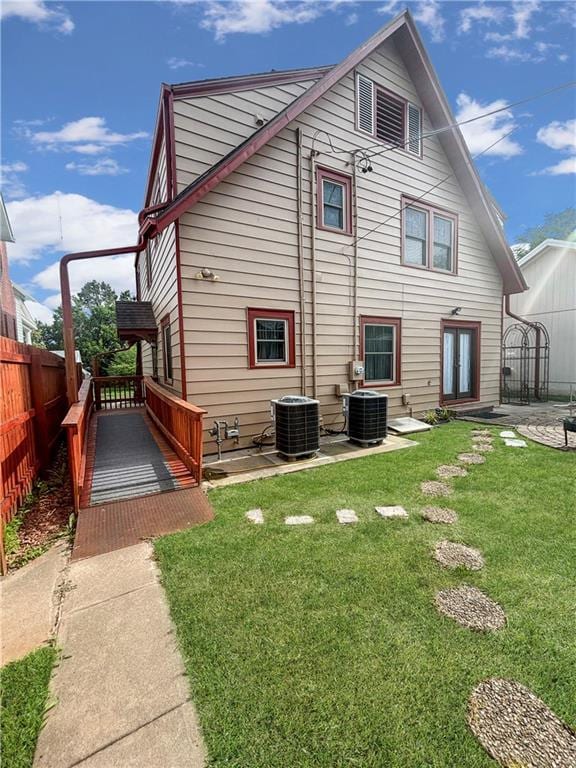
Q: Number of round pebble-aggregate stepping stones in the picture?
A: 10